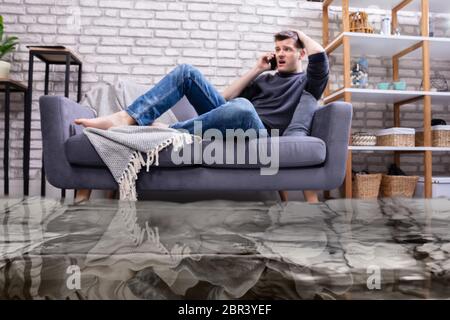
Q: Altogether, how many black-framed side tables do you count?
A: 2